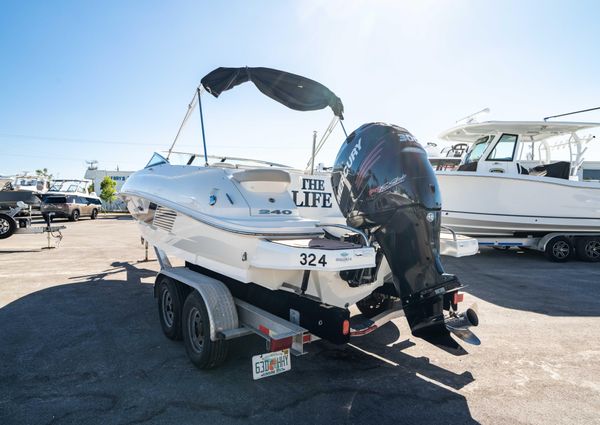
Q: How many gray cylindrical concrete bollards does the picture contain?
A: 0